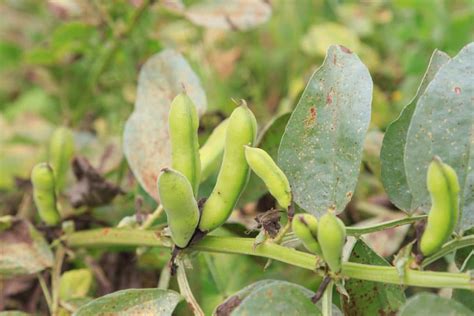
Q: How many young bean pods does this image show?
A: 10